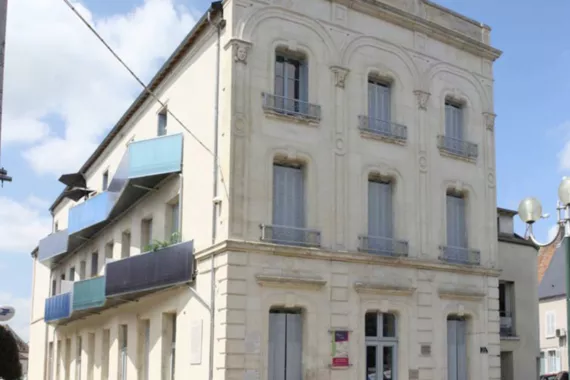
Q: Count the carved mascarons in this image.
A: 4